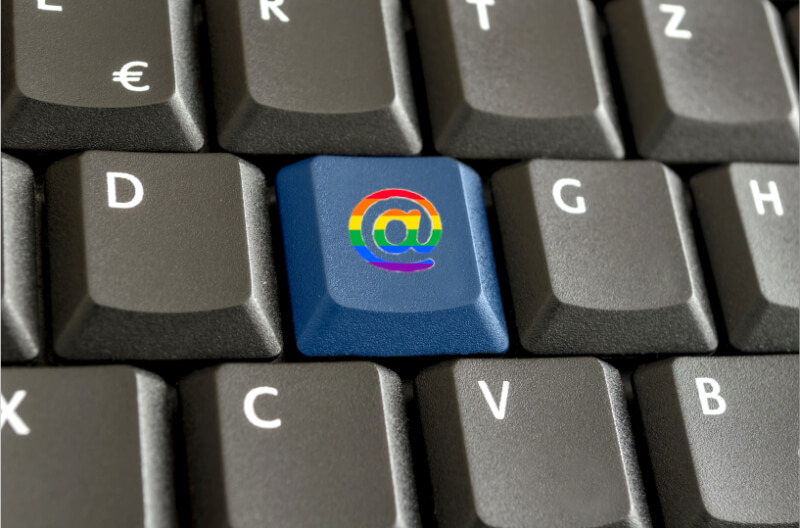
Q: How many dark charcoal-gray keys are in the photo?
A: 12